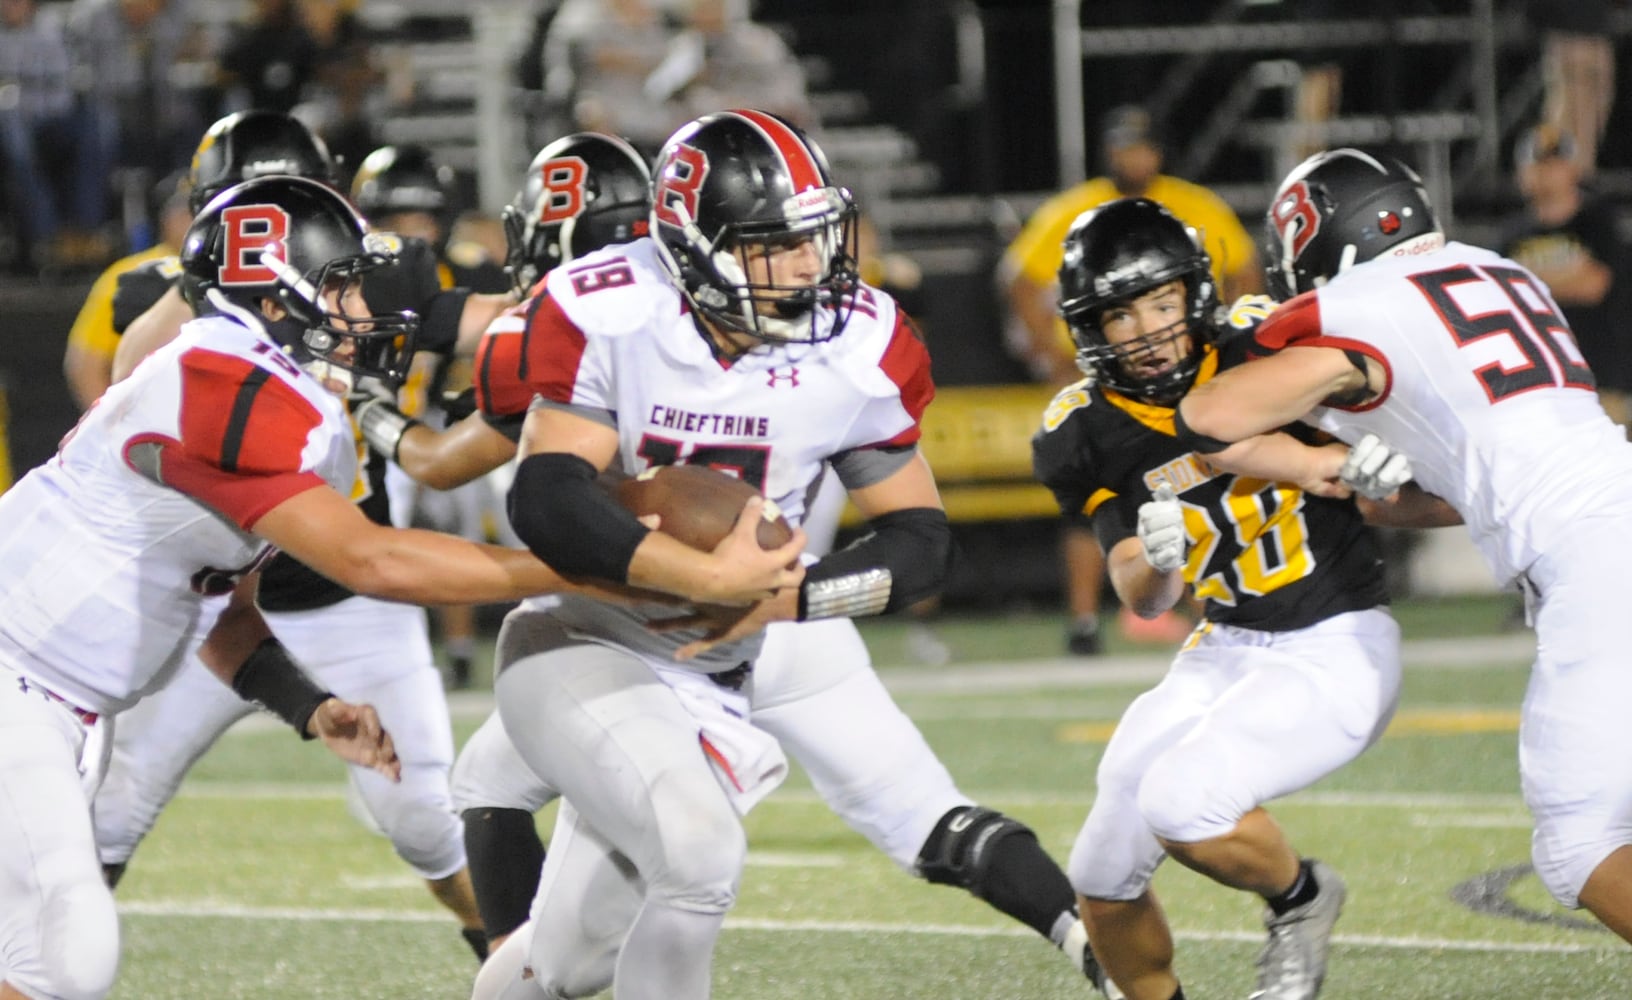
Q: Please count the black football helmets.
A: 7